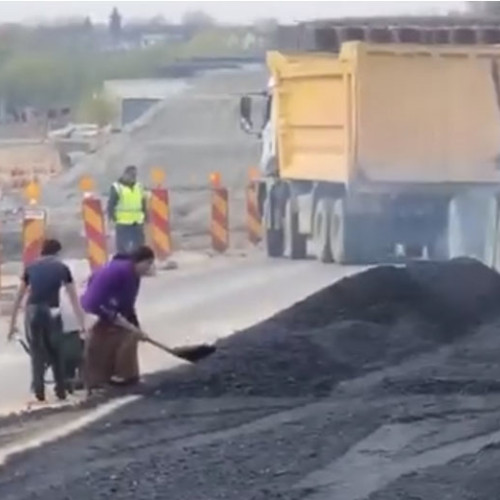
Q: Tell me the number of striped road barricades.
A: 5